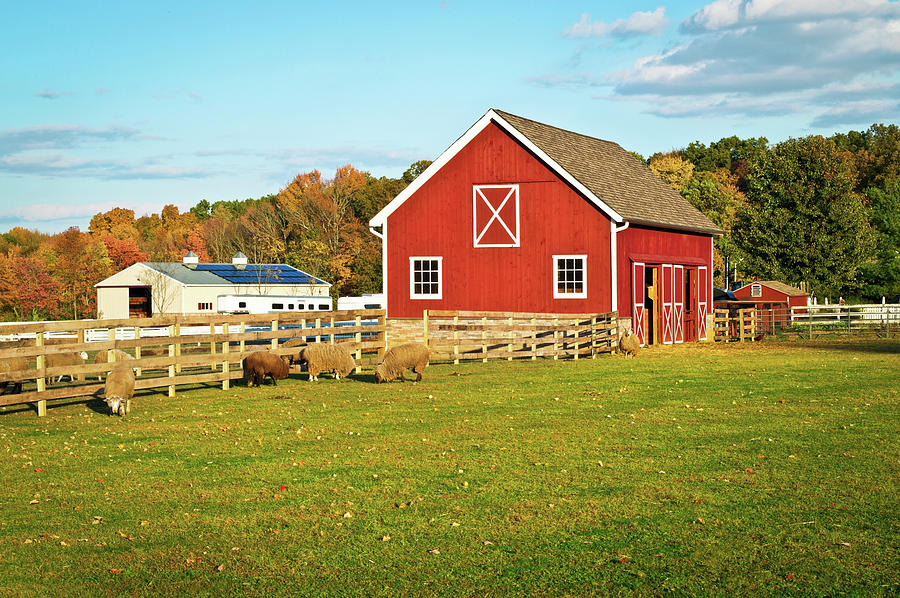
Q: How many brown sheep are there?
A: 1